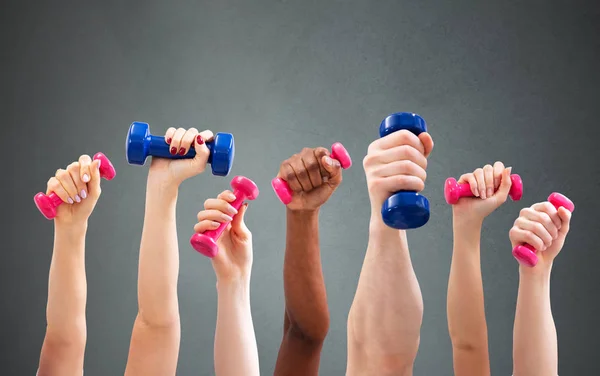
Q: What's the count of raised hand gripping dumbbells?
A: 7